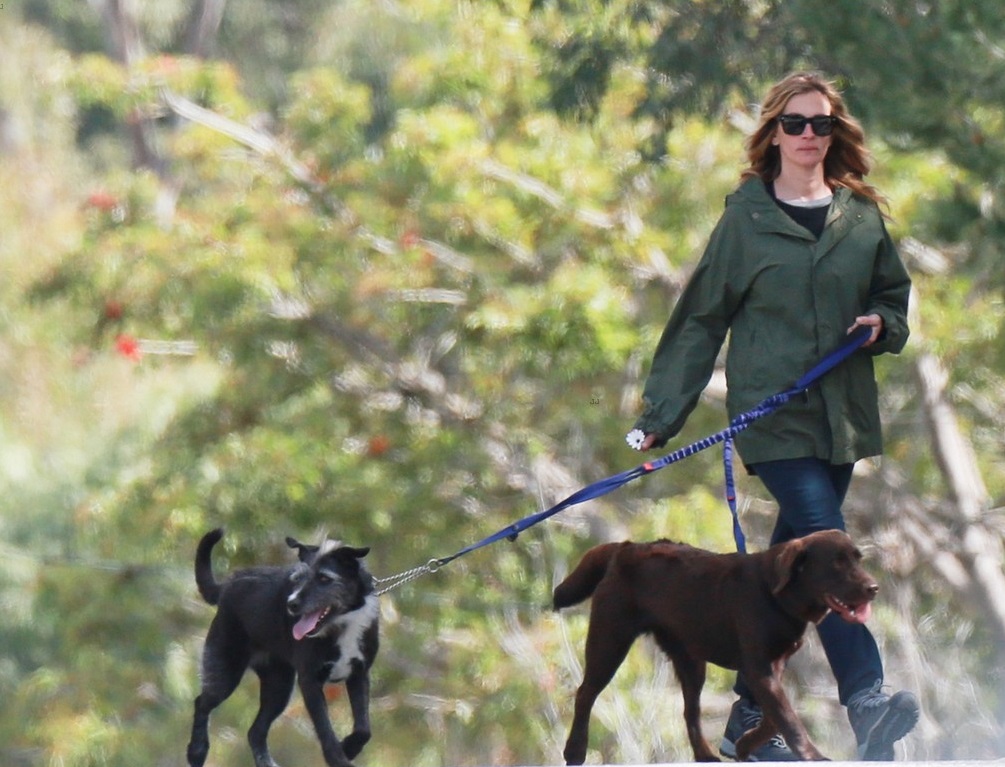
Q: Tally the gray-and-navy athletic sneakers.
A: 2